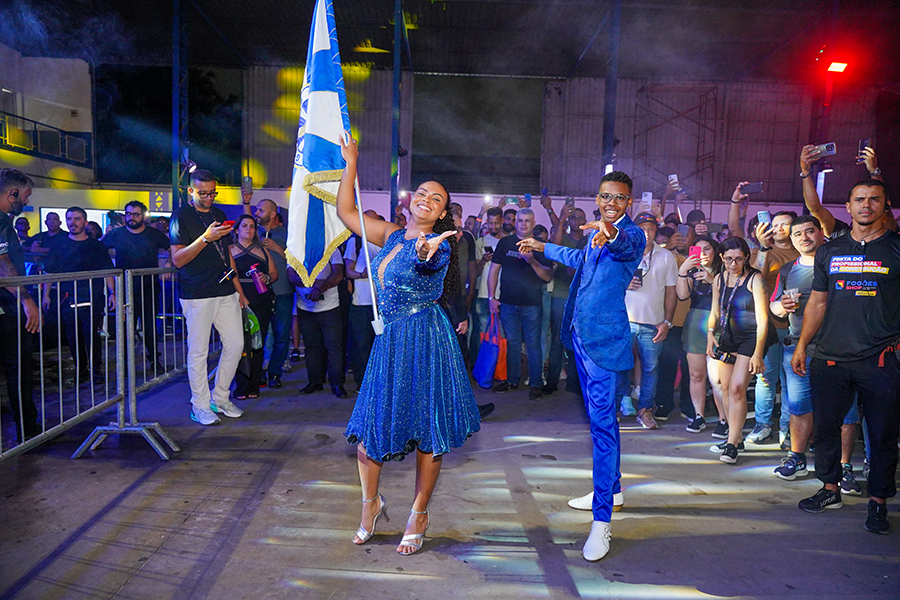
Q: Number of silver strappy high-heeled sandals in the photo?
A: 2